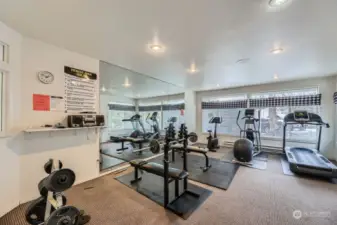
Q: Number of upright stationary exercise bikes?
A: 1